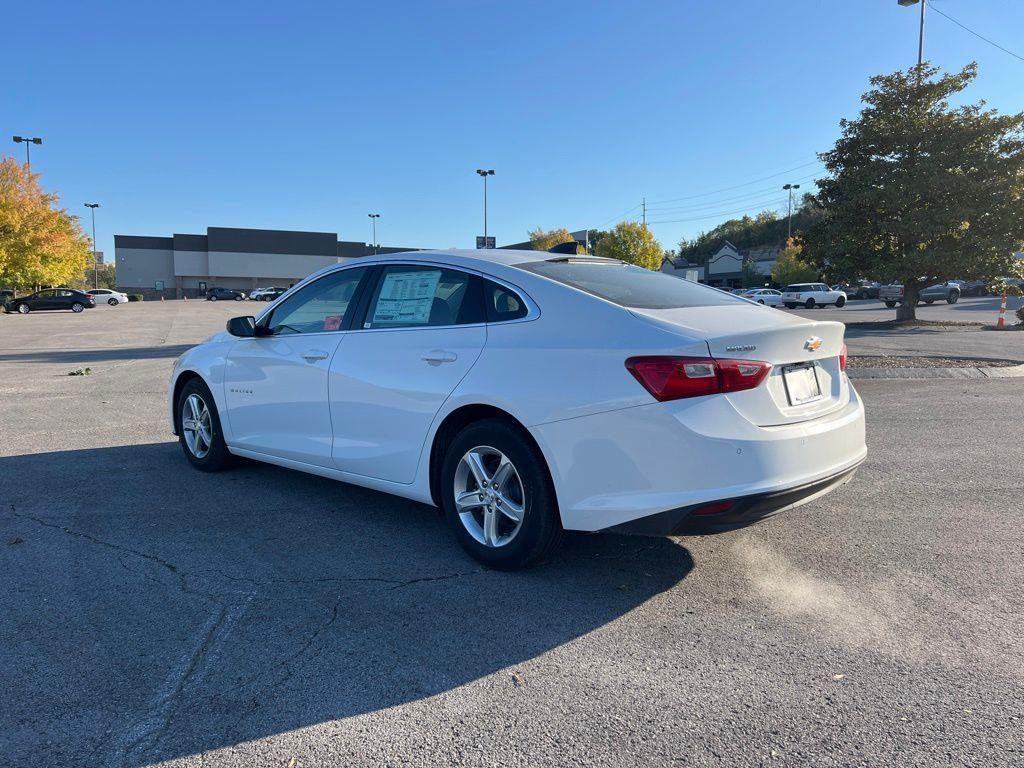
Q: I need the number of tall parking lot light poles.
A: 6